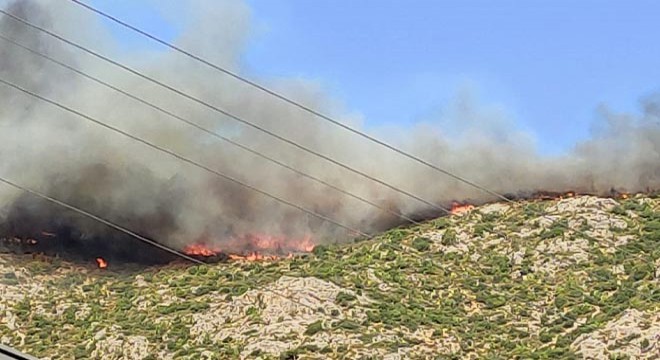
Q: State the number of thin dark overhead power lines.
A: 5